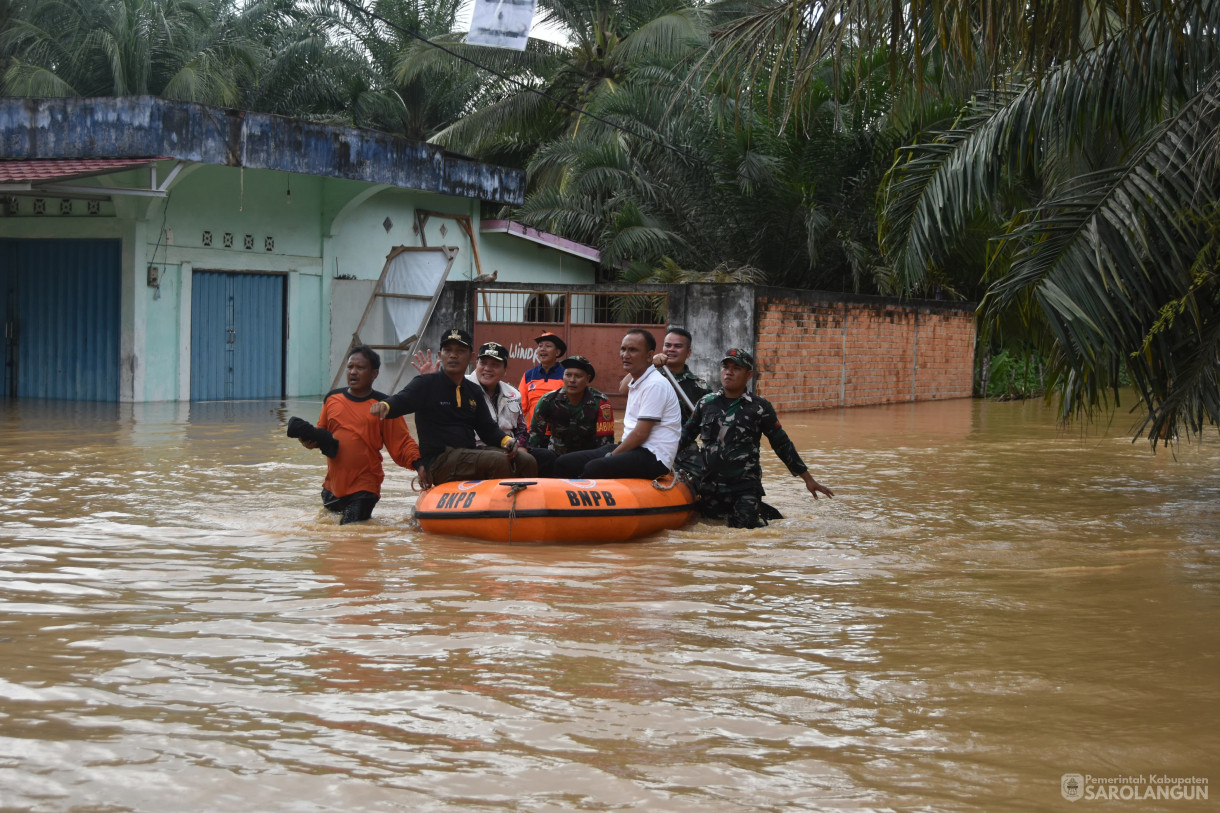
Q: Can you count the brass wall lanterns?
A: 0